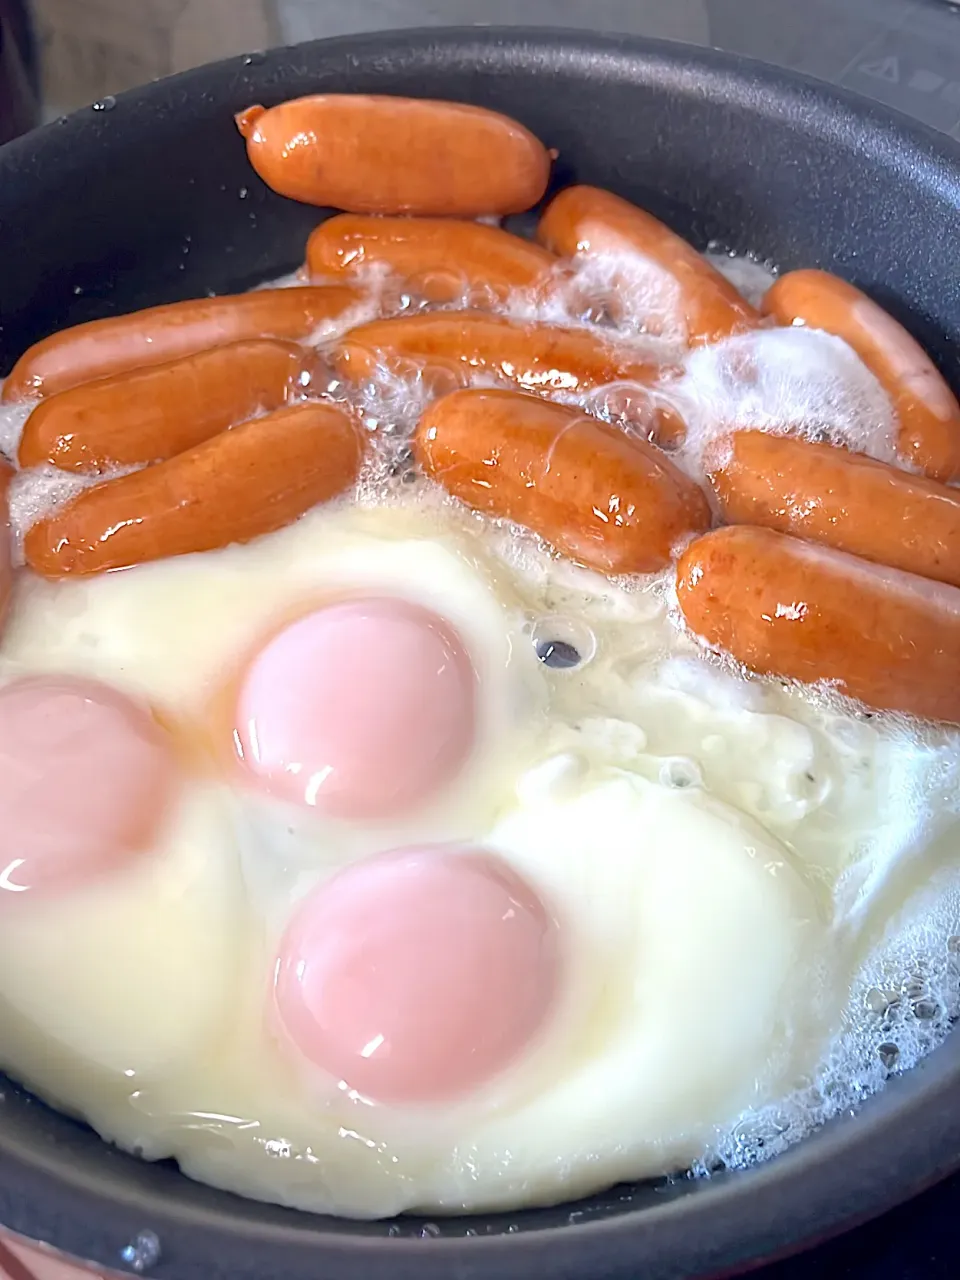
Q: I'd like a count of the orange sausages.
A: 12